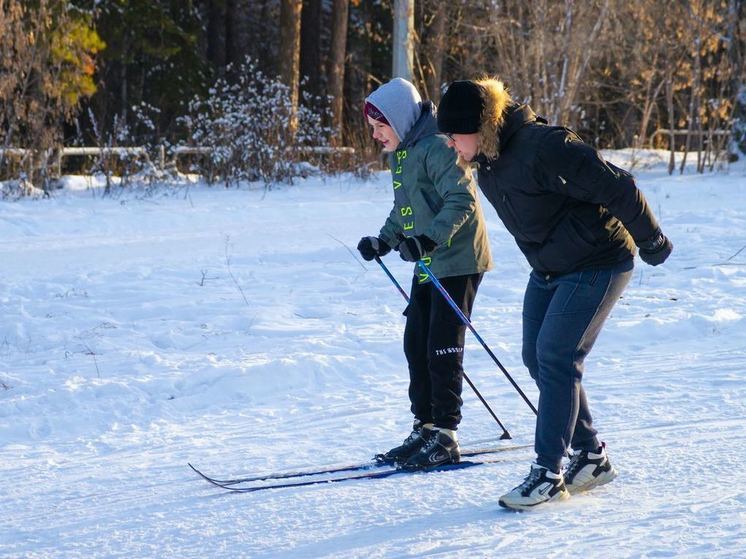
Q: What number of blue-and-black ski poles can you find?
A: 2